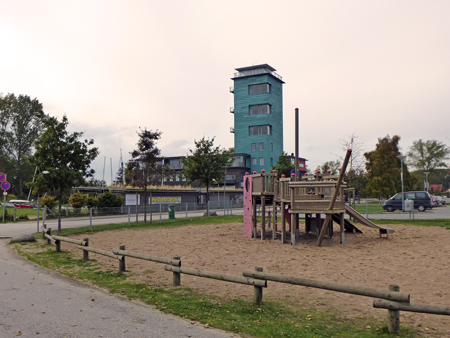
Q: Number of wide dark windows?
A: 3